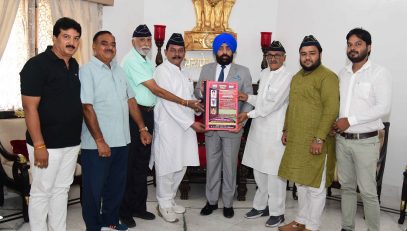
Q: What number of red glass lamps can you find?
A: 2